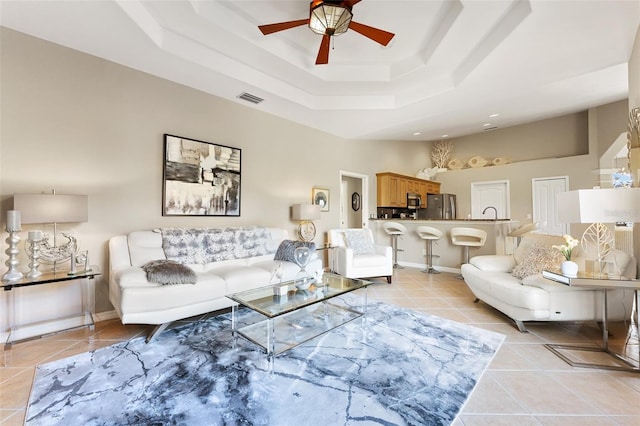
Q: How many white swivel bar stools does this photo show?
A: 3